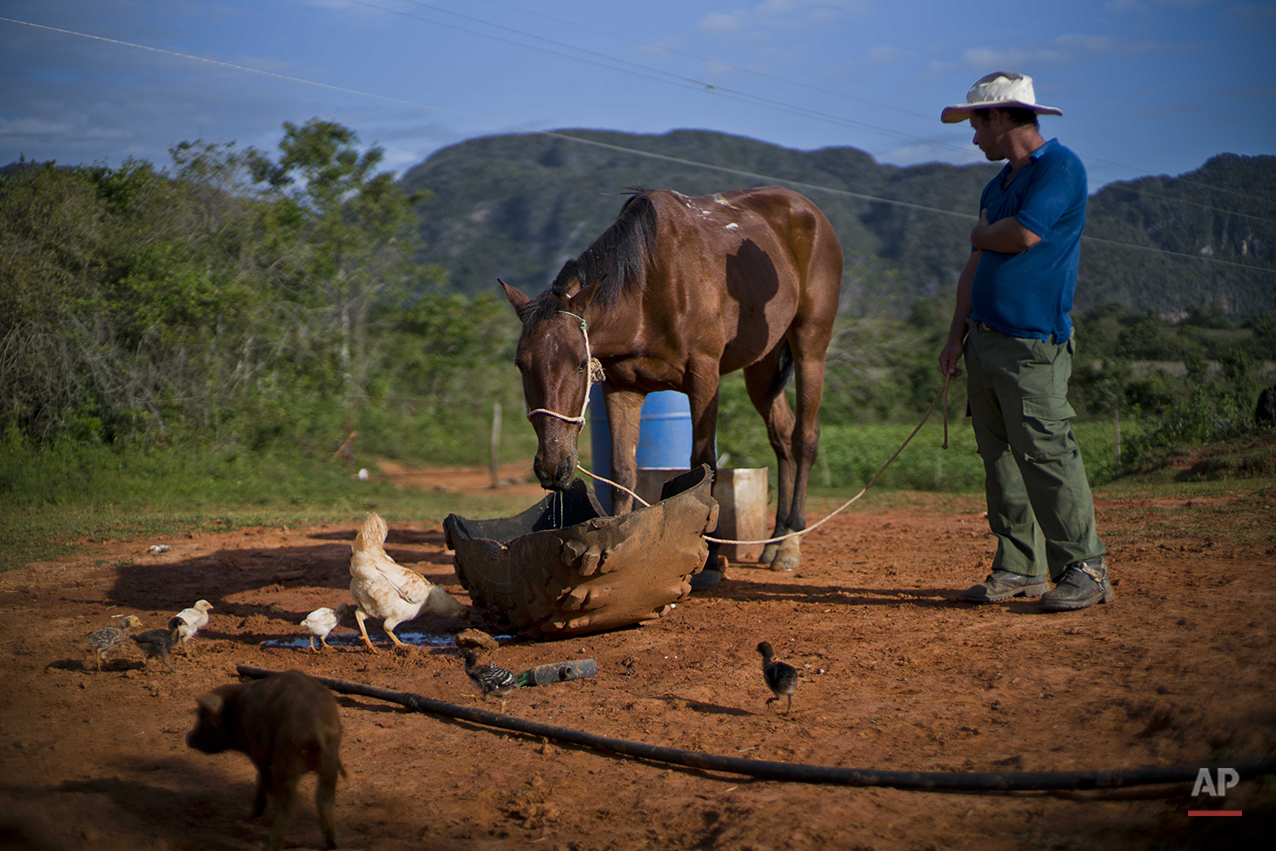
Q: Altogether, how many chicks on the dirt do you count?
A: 6